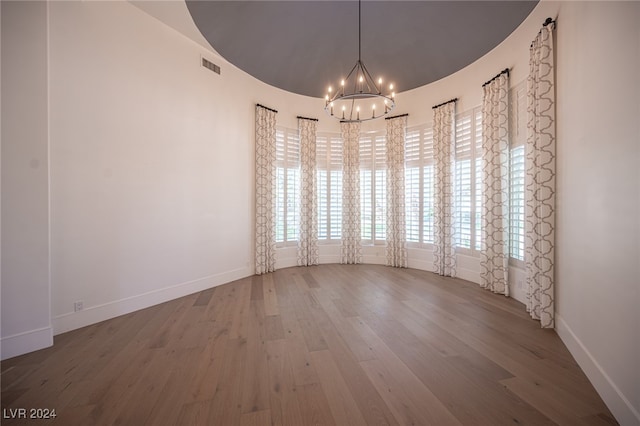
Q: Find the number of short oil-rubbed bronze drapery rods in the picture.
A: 7